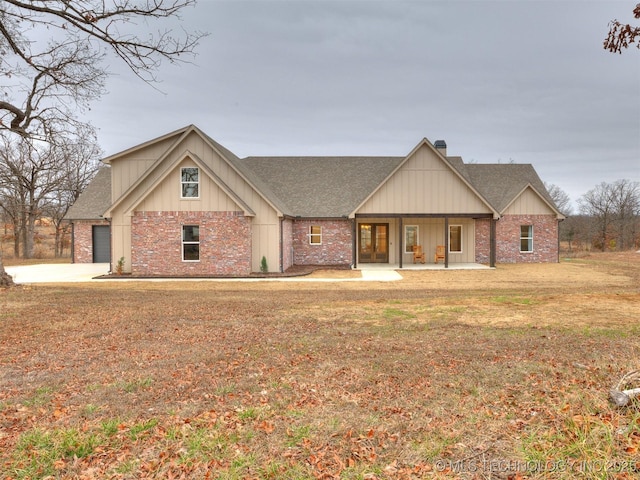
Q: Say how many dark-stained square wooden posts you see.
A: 4